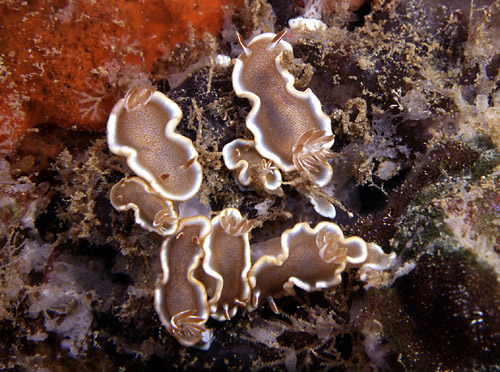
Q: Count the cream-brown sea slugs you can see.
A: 7